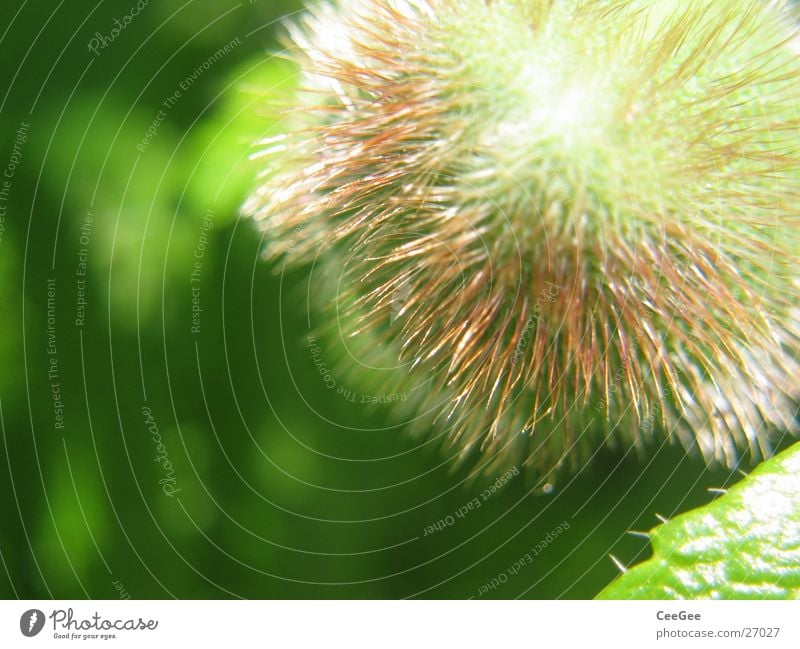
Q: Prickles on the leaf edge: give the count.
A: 5